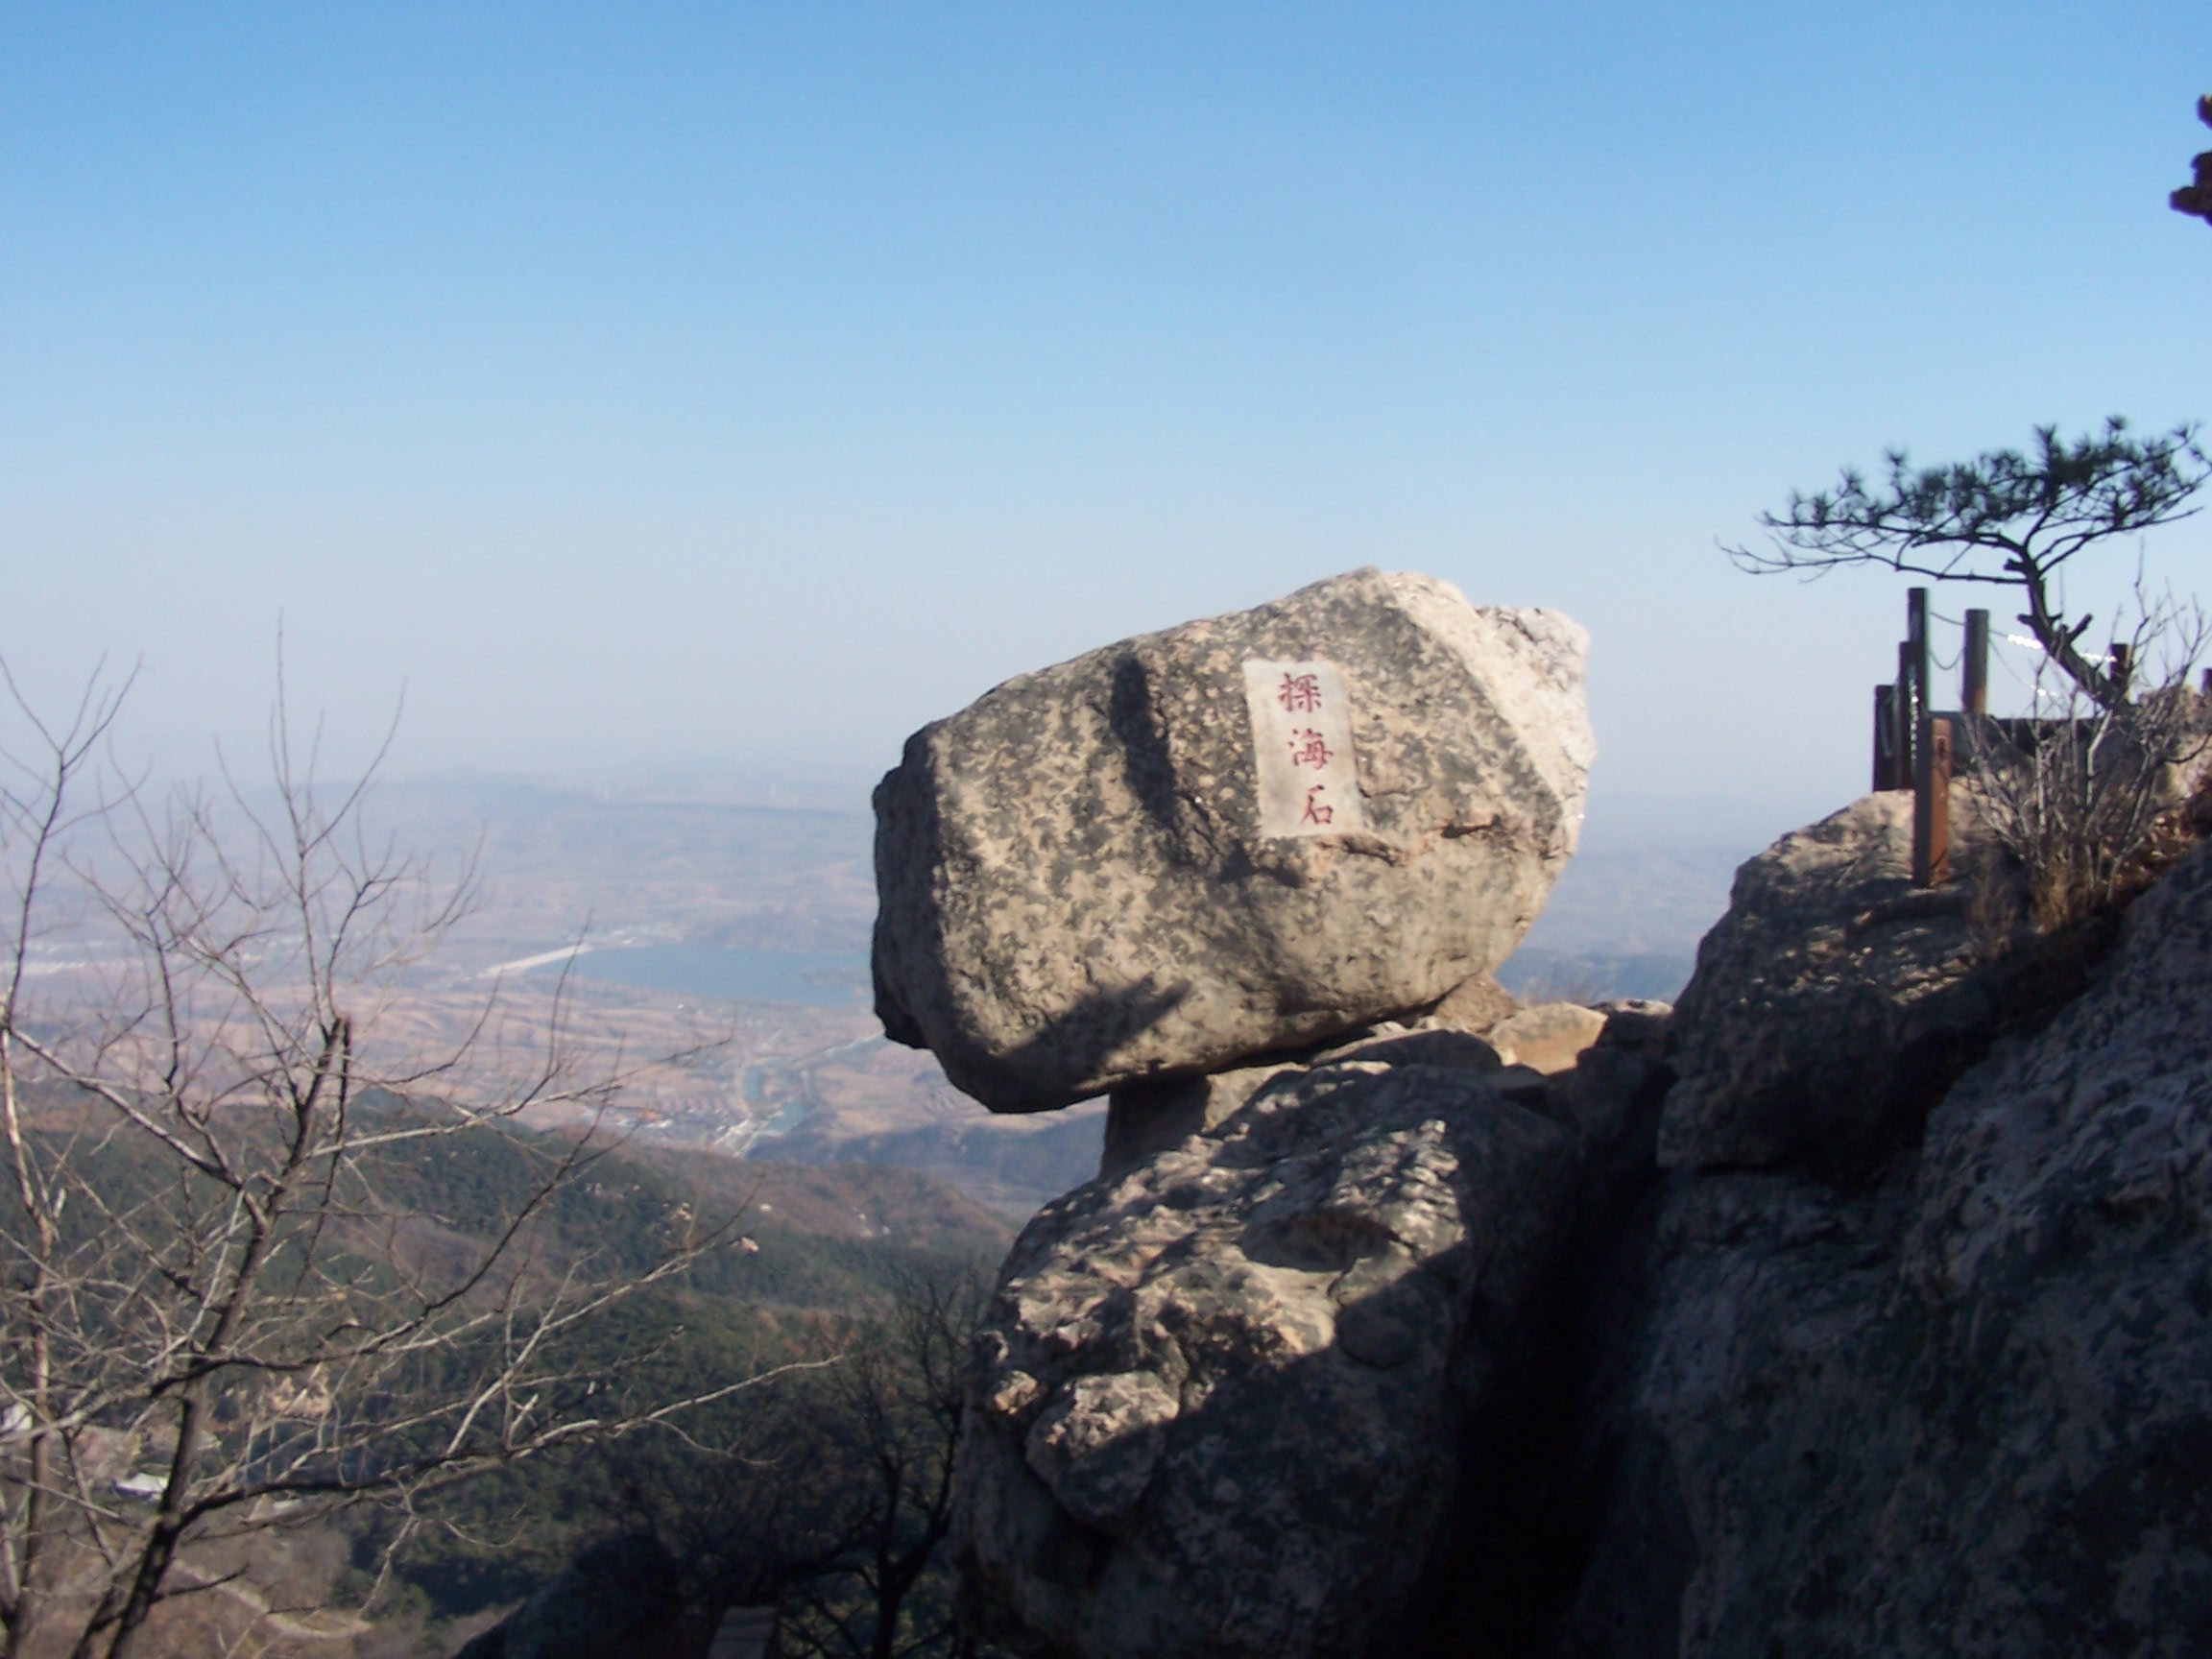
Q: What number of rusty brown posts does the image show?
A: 1